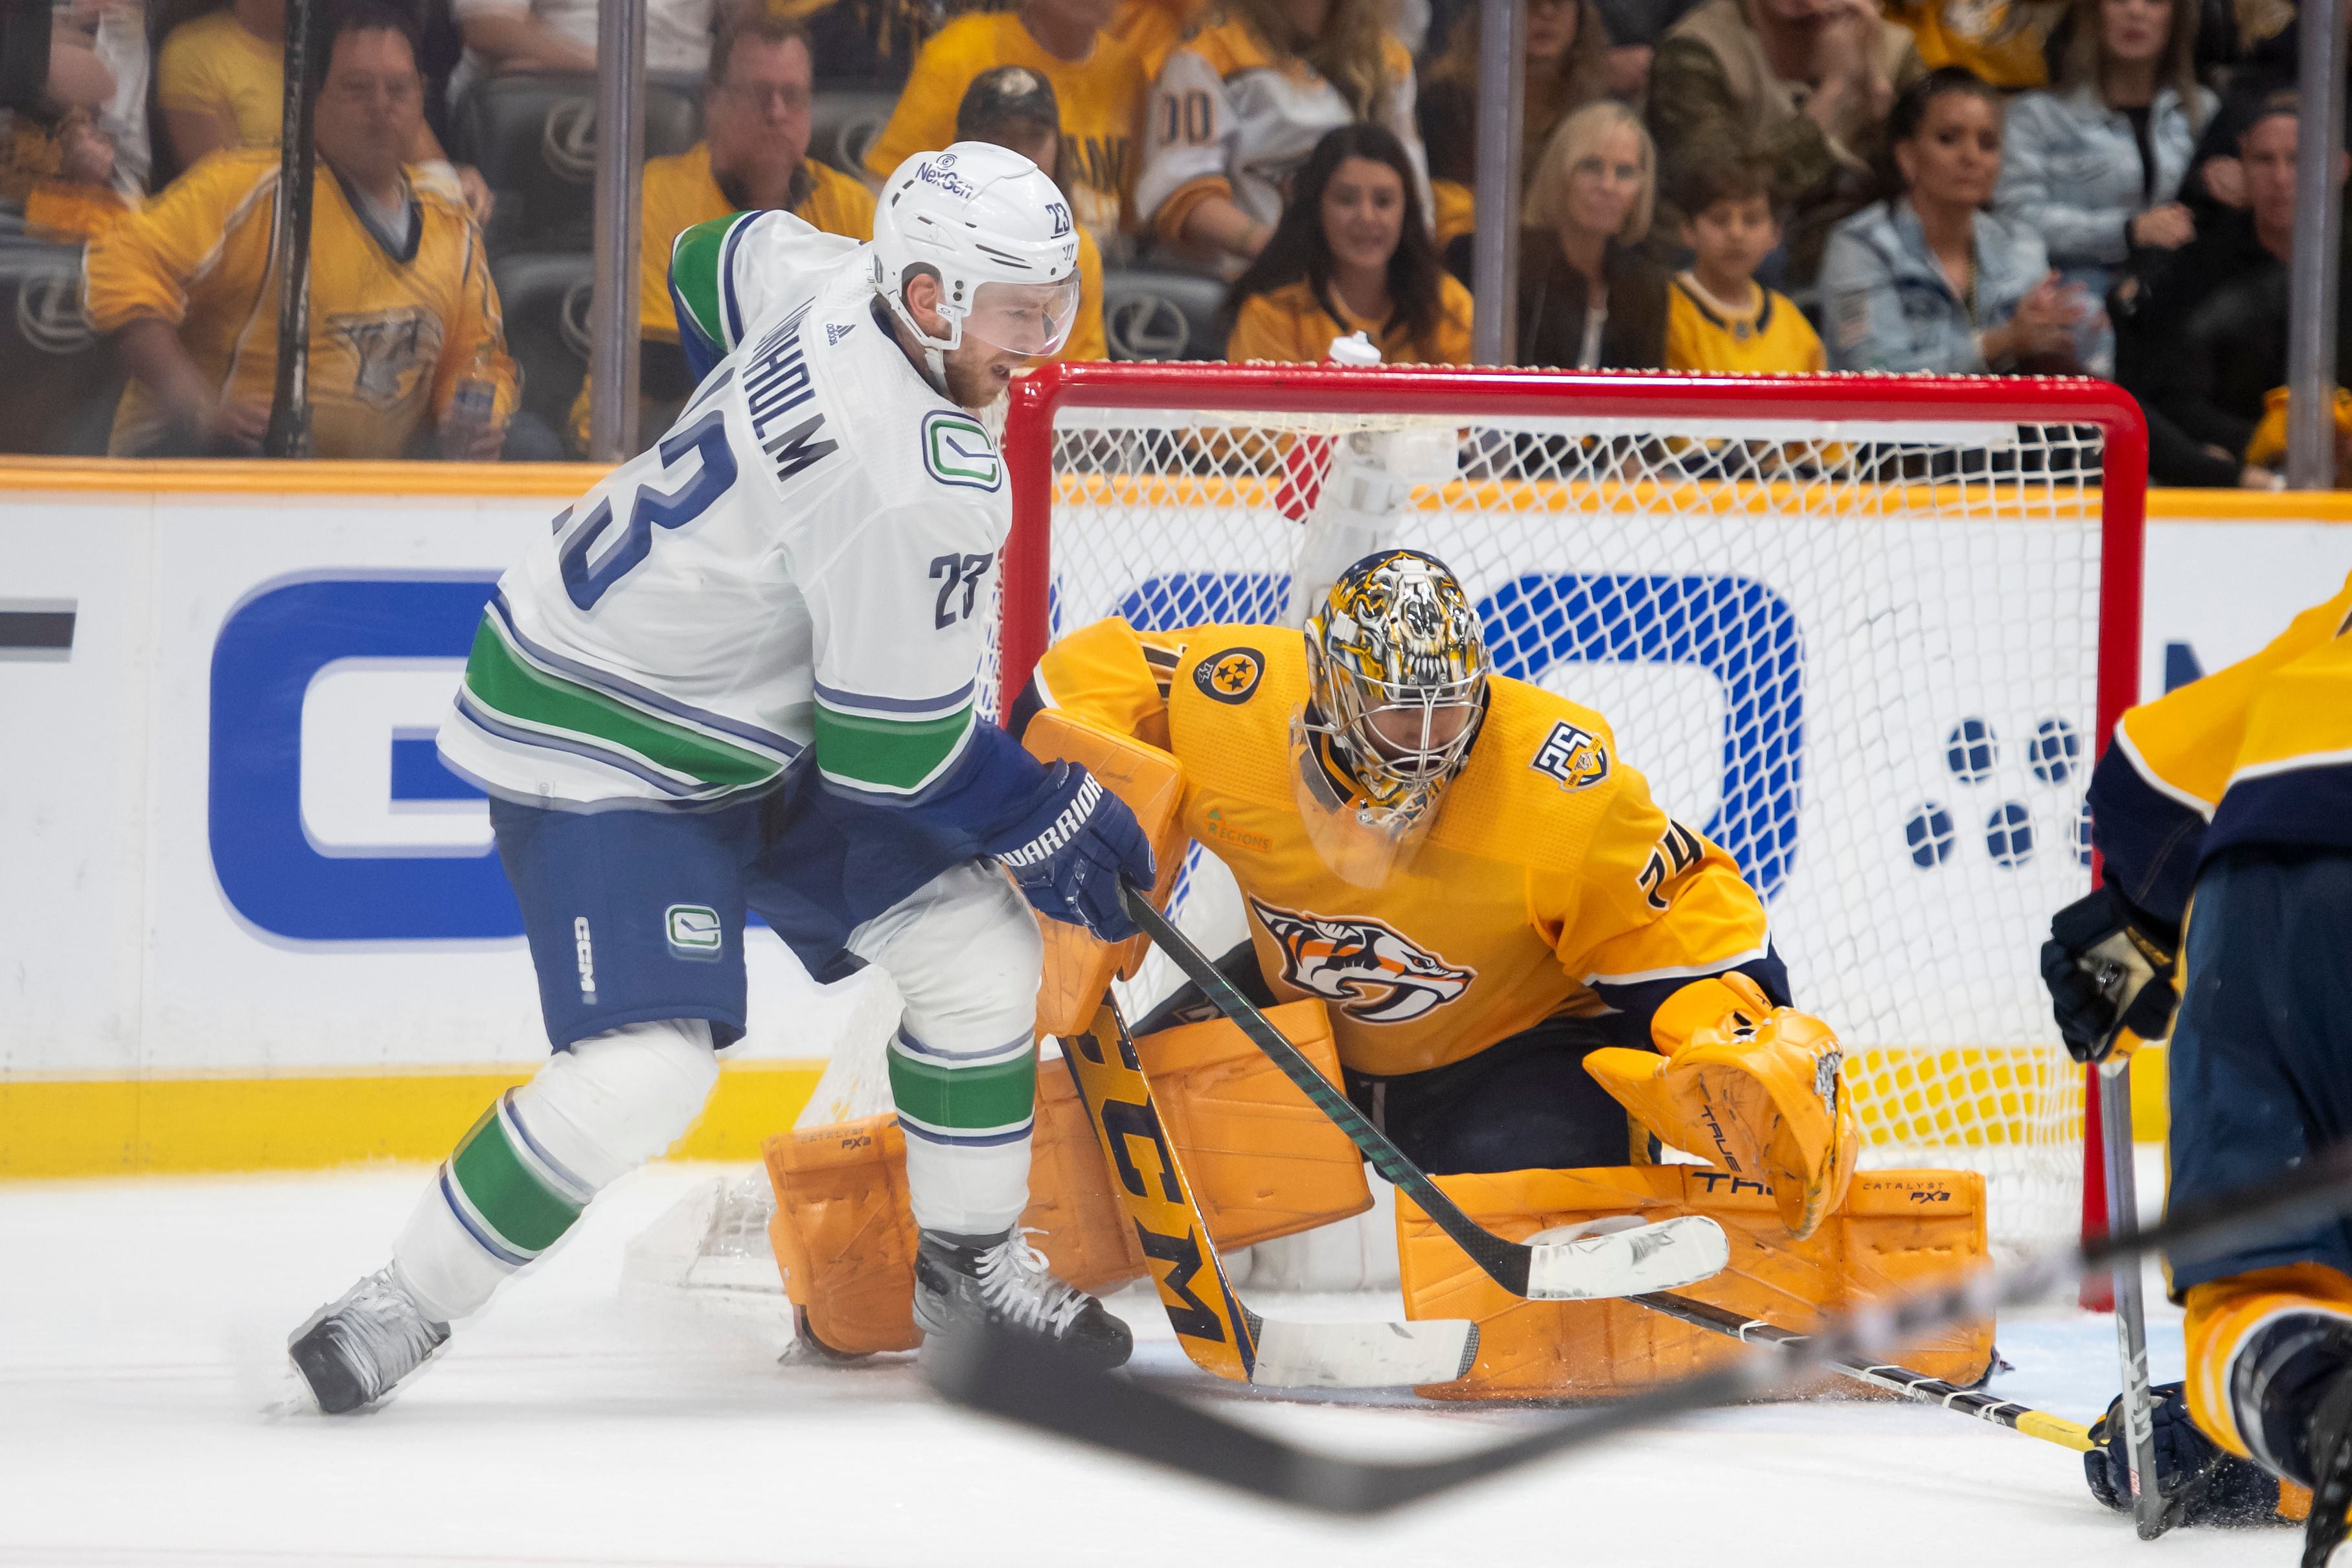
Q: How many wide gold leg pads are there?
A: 2